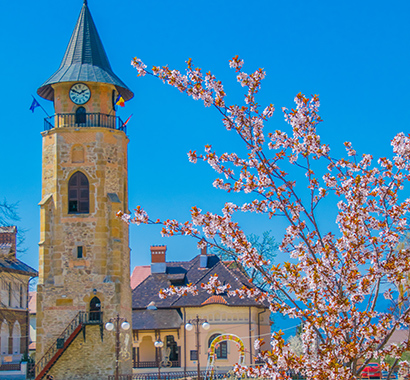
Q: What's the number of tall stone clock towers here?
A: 1